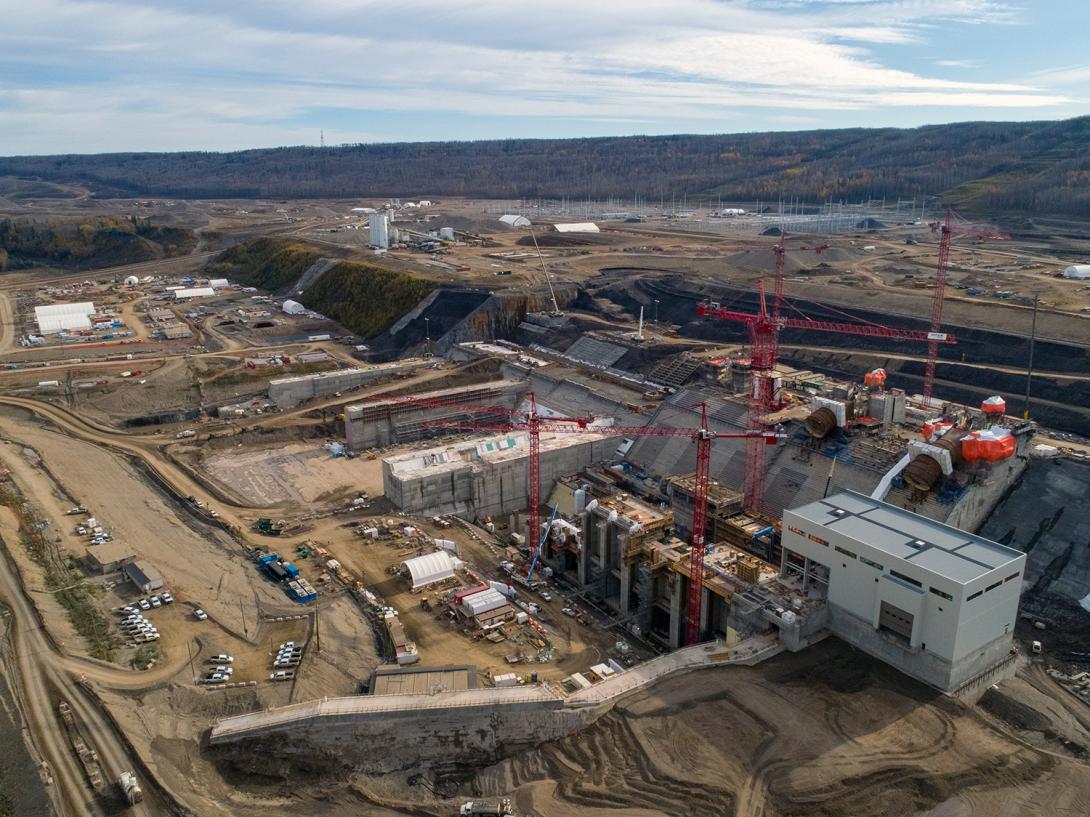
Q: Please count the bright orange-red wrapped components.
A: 4